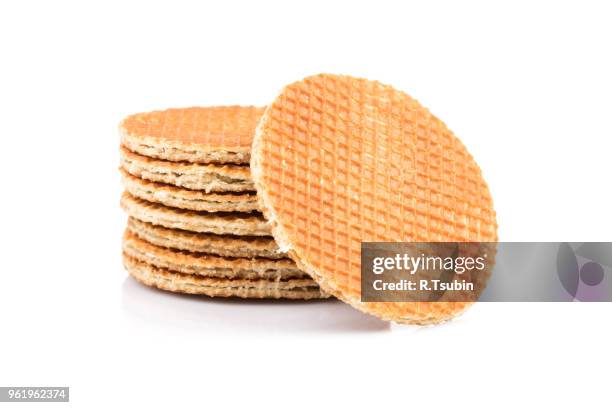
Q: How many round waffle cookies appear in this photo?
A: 8